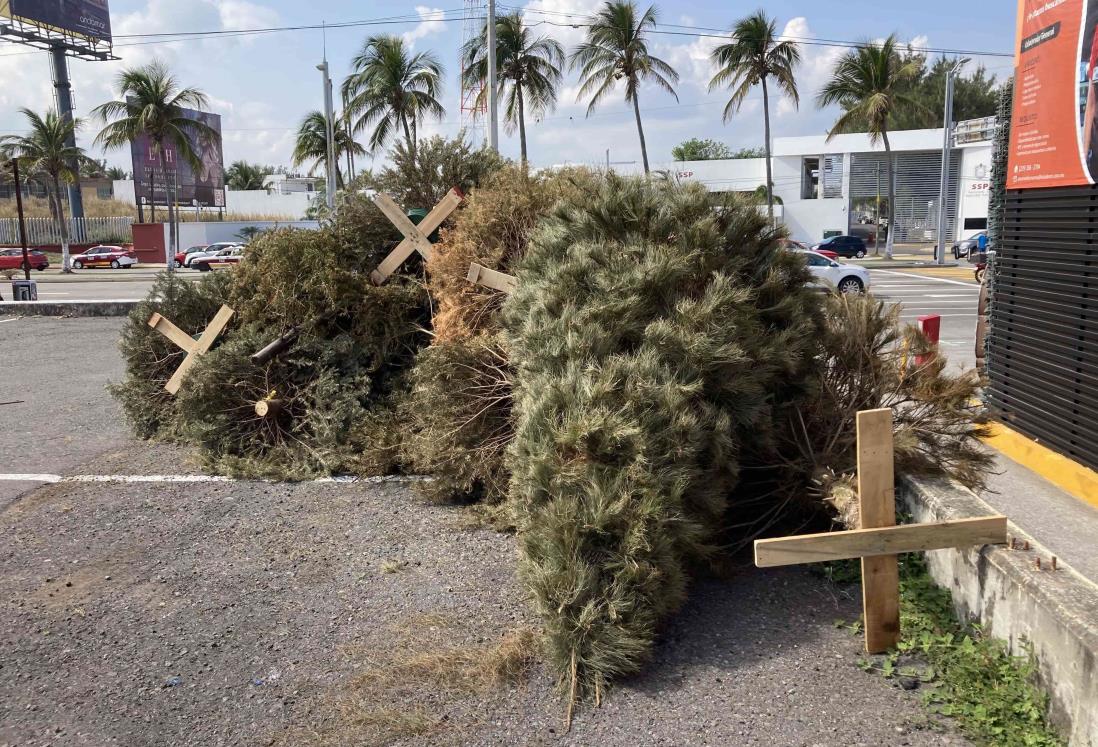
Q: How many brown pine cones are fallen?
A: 0